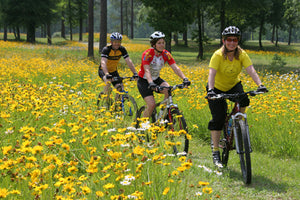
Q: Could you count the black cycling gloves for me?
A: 6